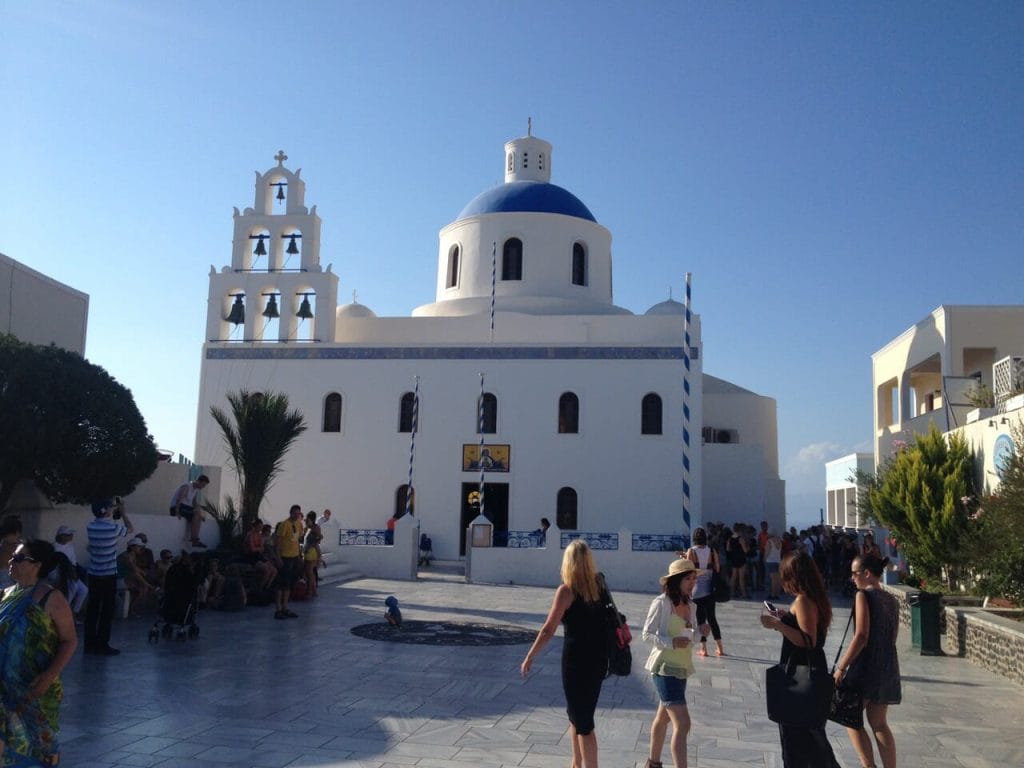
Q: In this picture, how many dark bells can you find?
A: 6